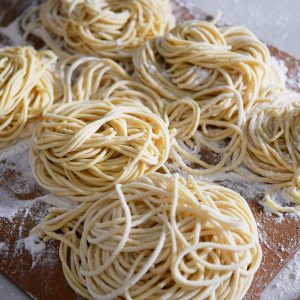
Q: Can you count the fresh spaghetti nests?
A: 6